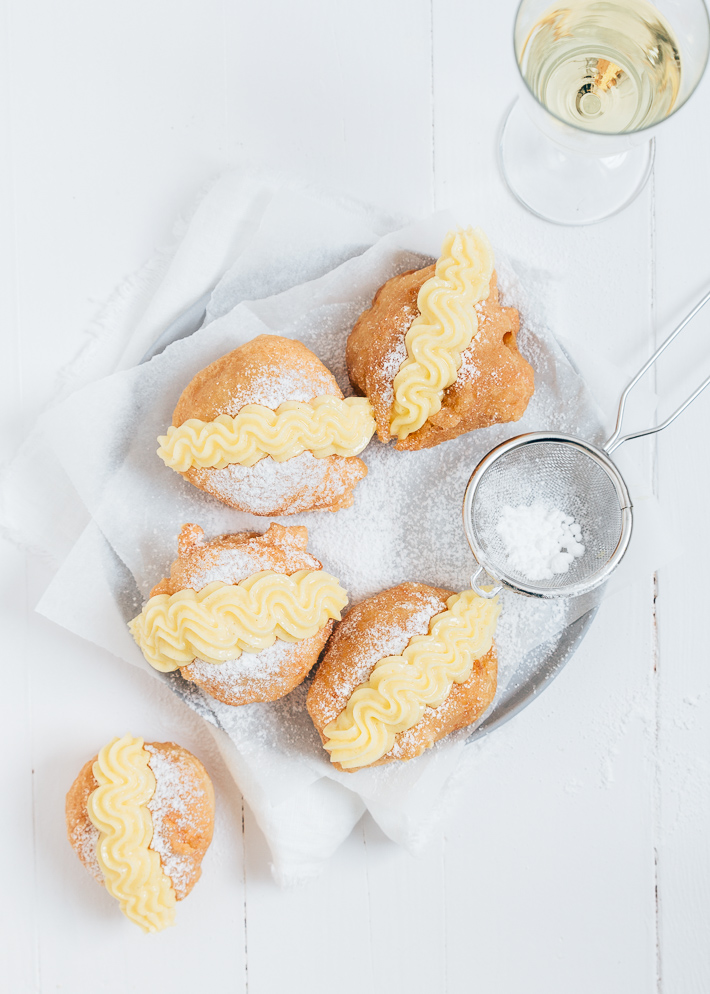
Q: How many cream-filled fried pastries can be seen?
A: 5